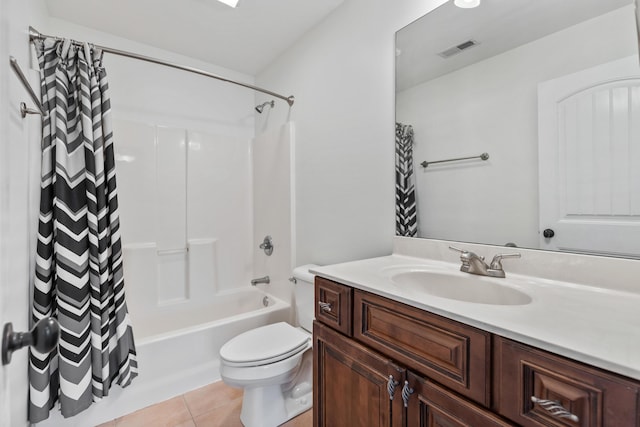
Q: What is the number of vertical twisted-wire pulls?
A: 2